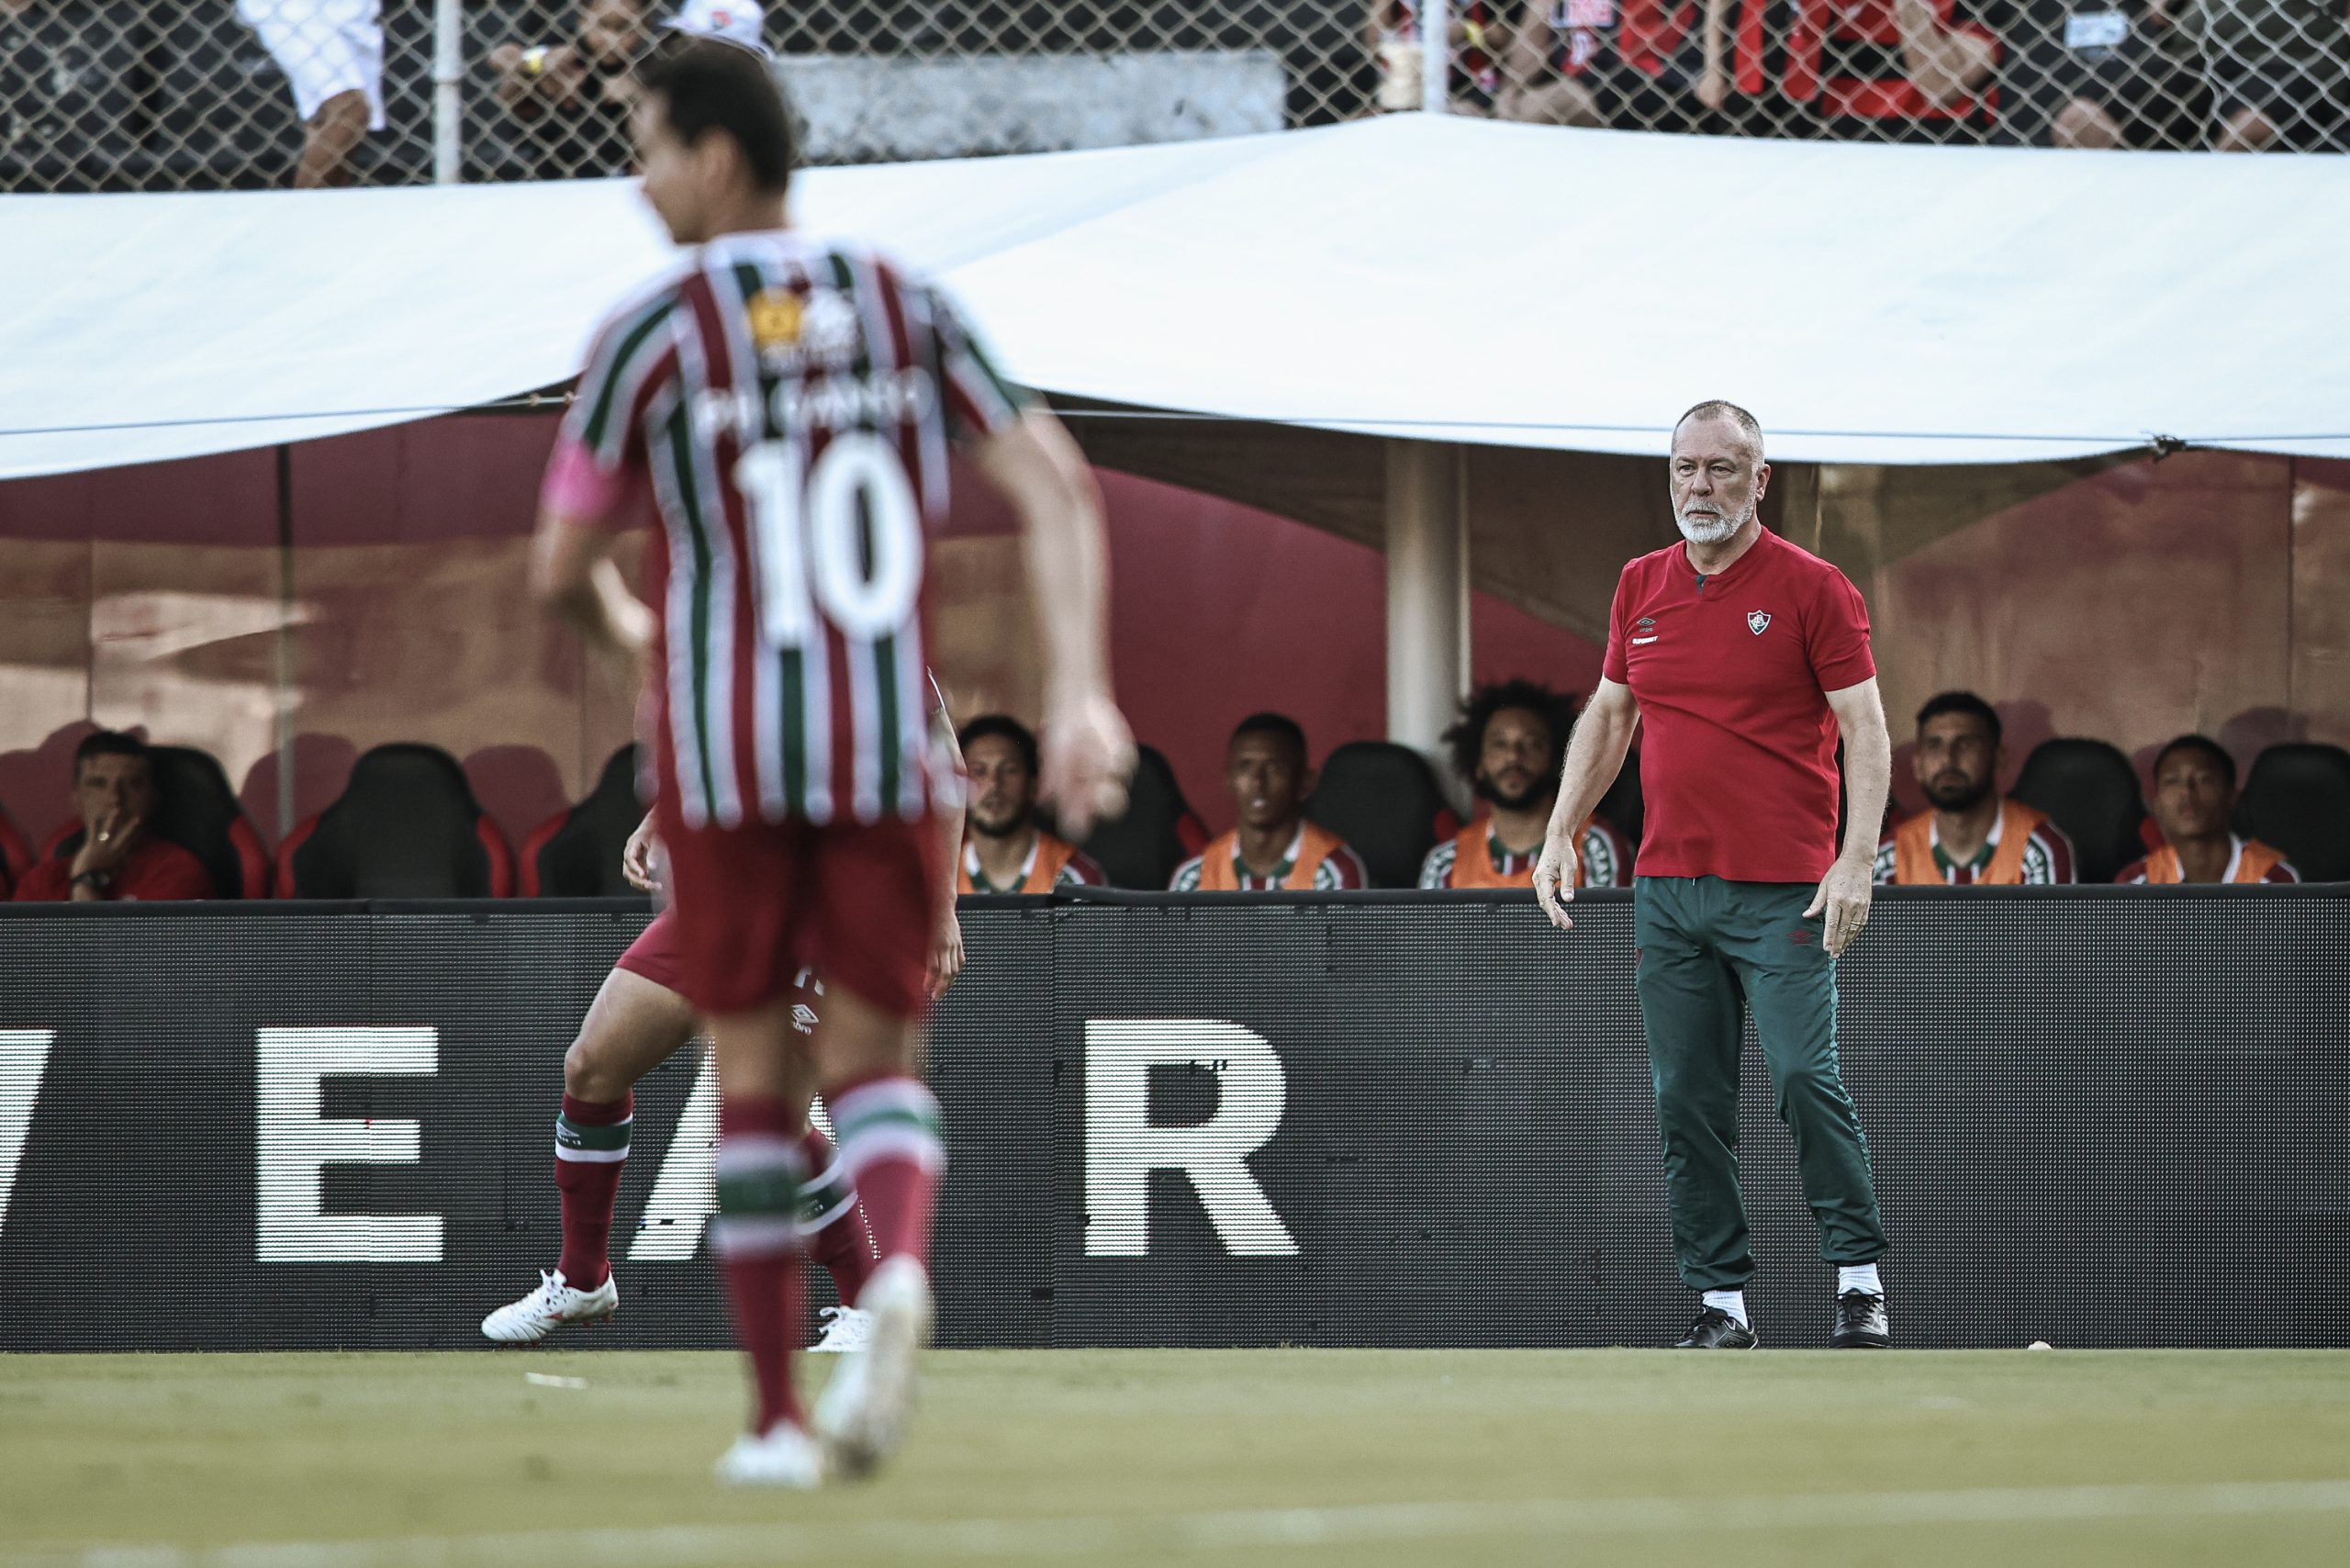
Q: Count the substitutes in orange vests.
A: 5